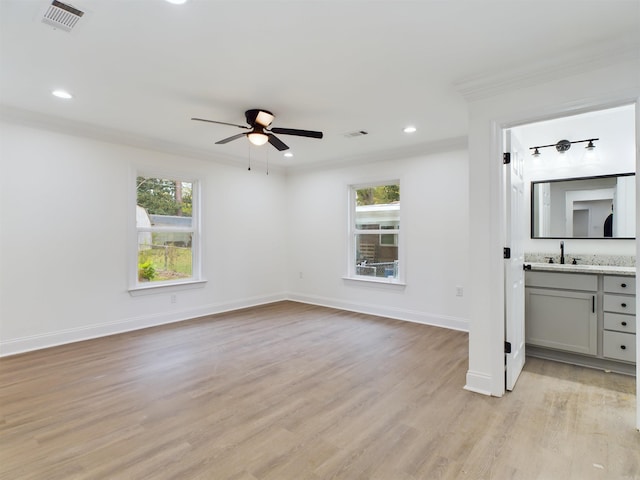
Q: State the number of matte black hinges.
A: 3